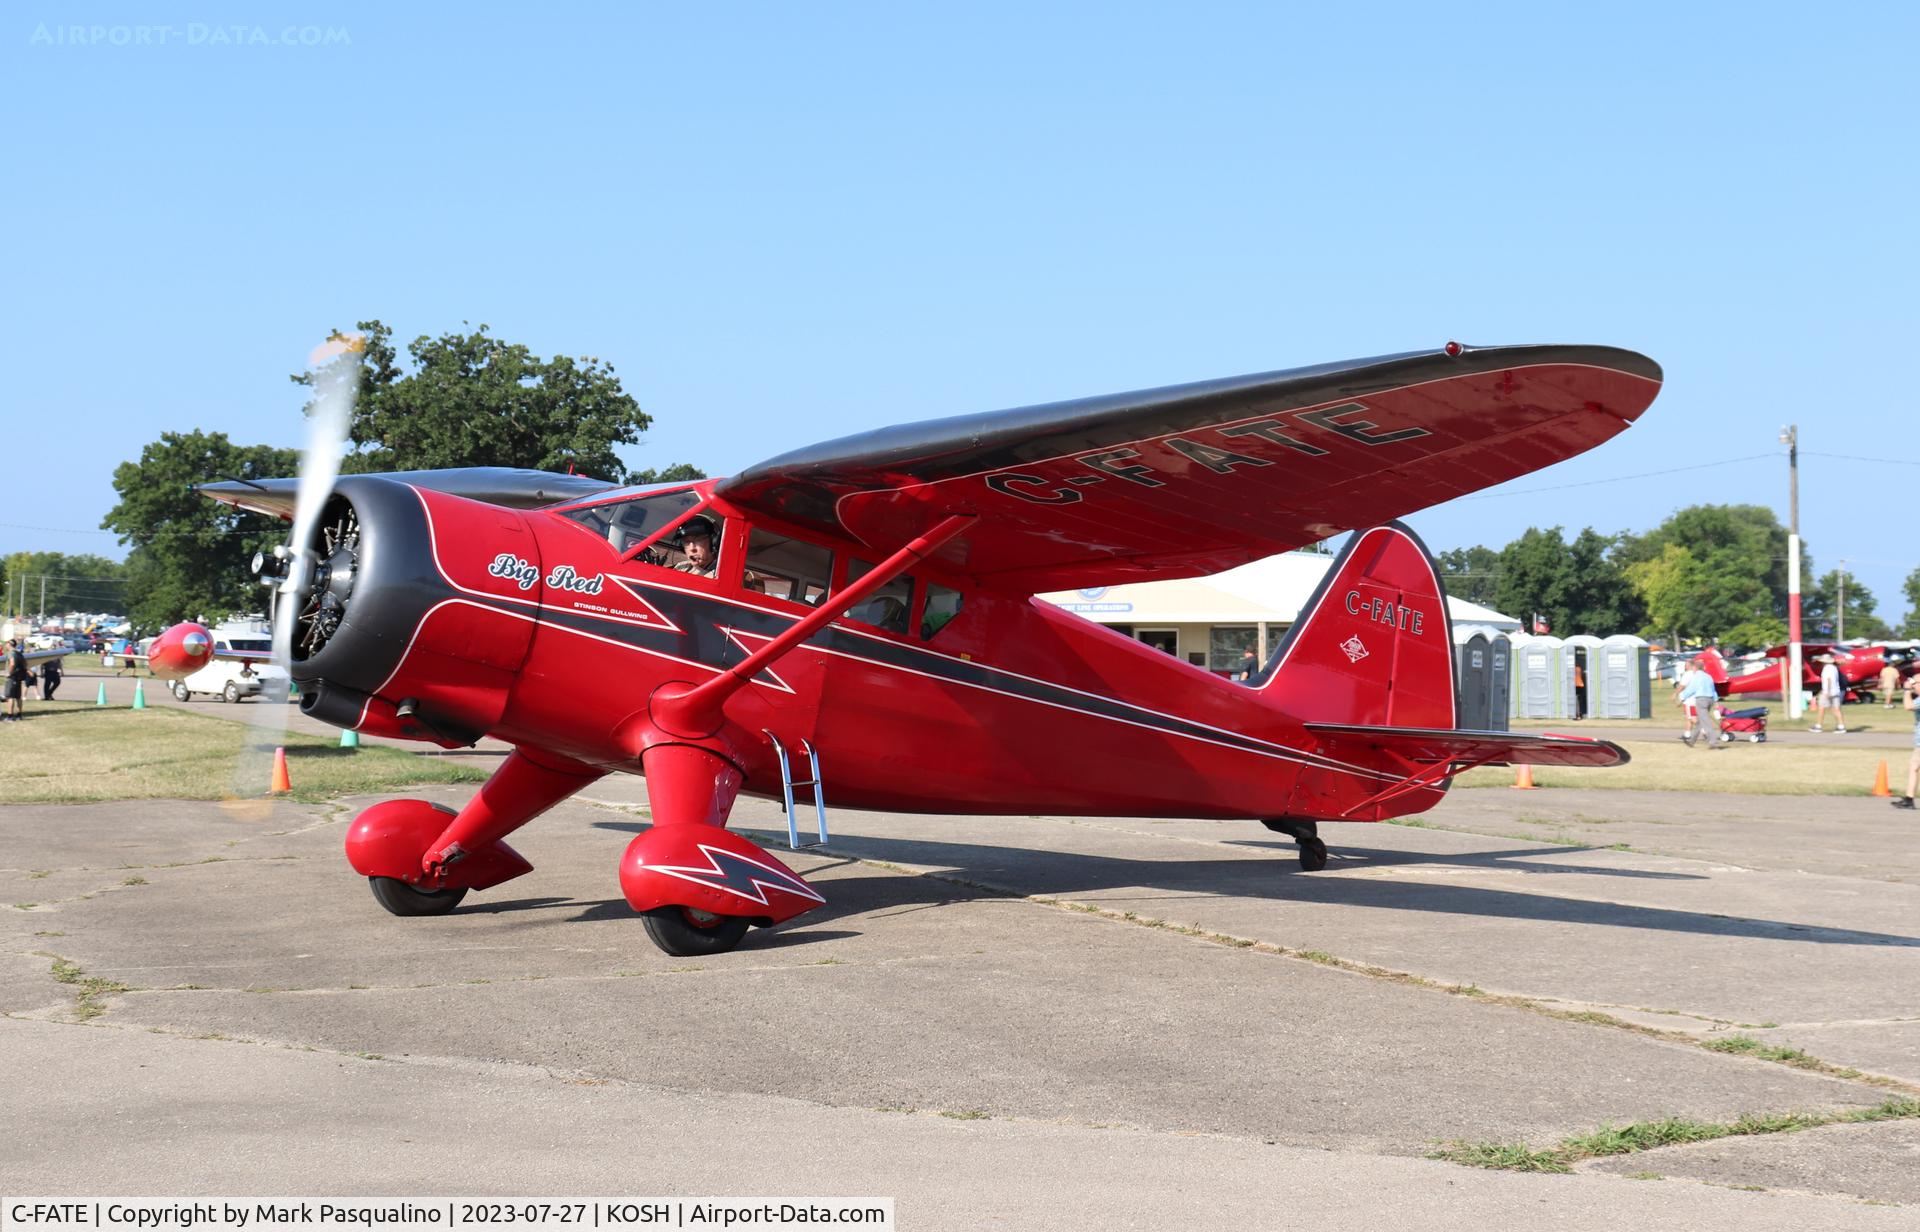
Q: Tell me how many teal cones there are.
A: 3